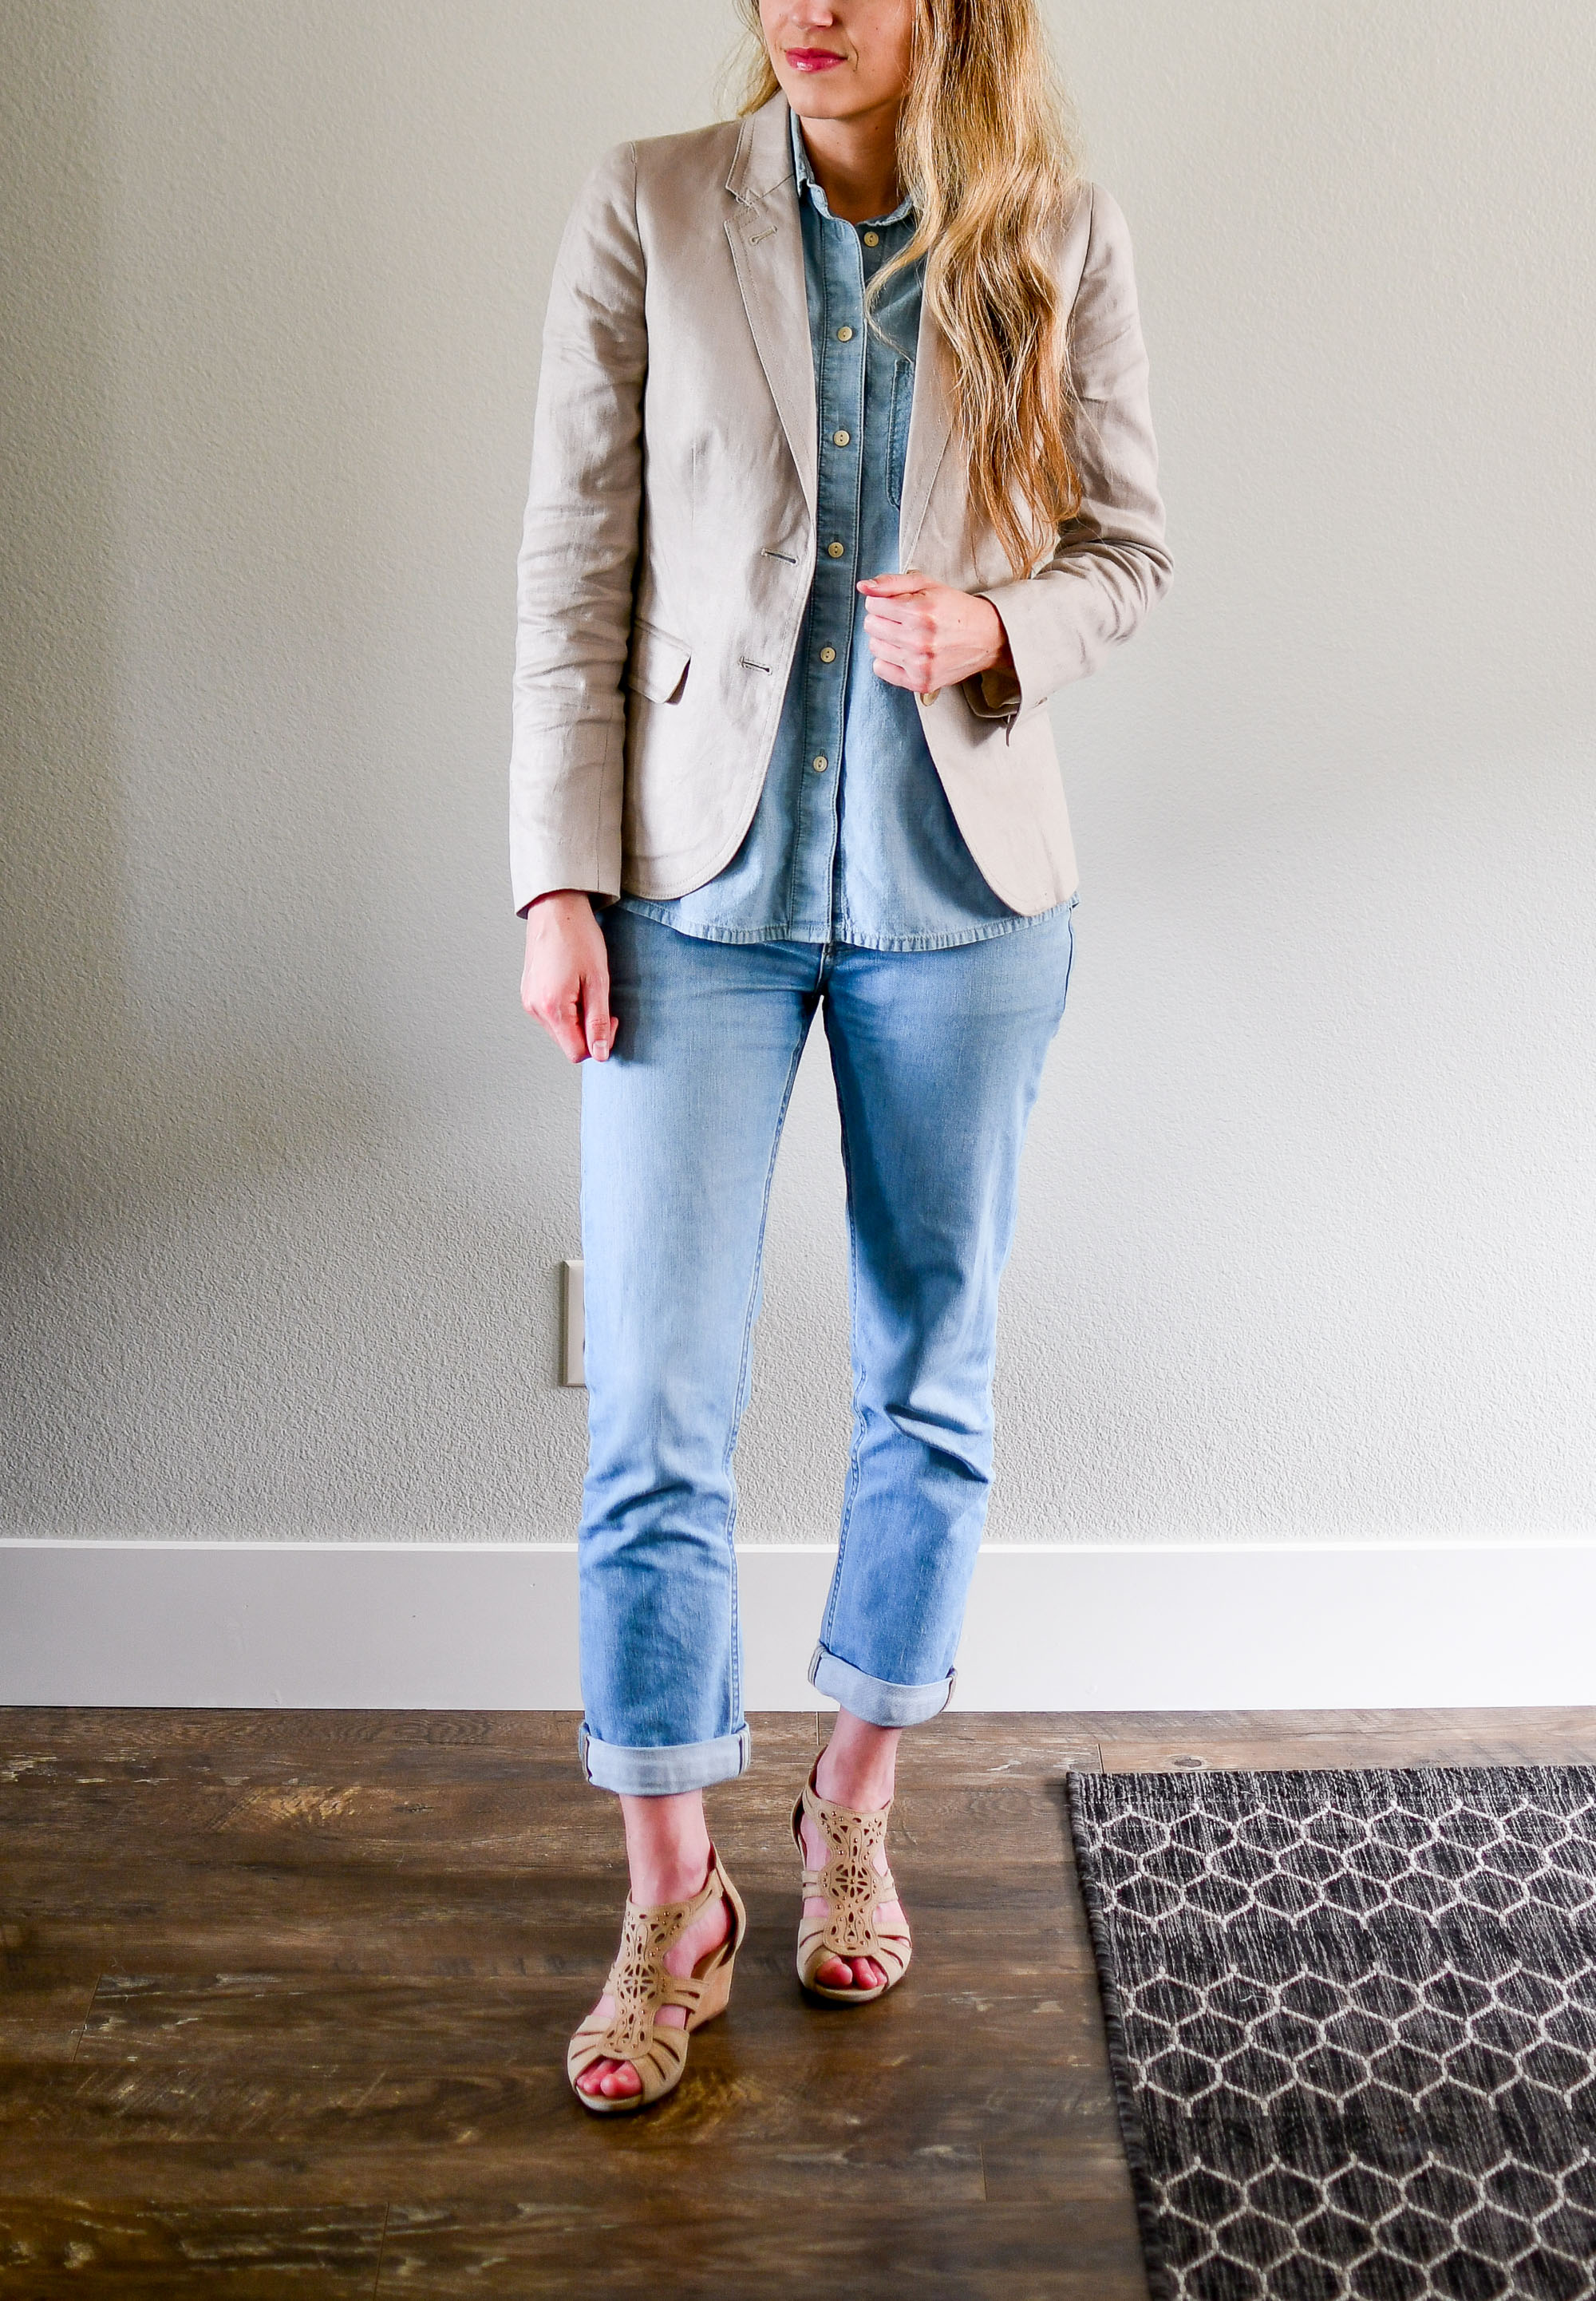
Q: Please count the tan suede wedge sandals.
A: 2